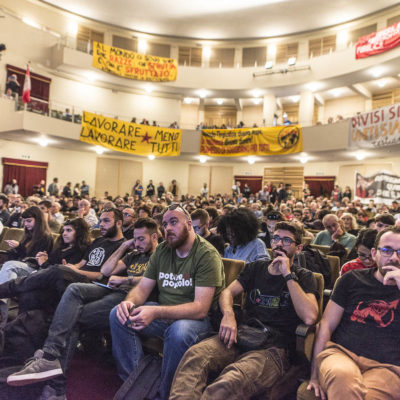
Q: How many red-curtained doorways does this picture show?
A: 4